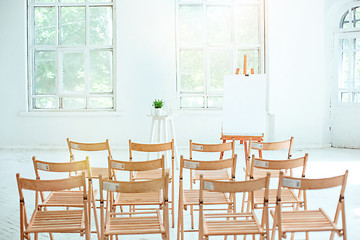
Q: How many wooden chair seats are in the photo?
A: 12